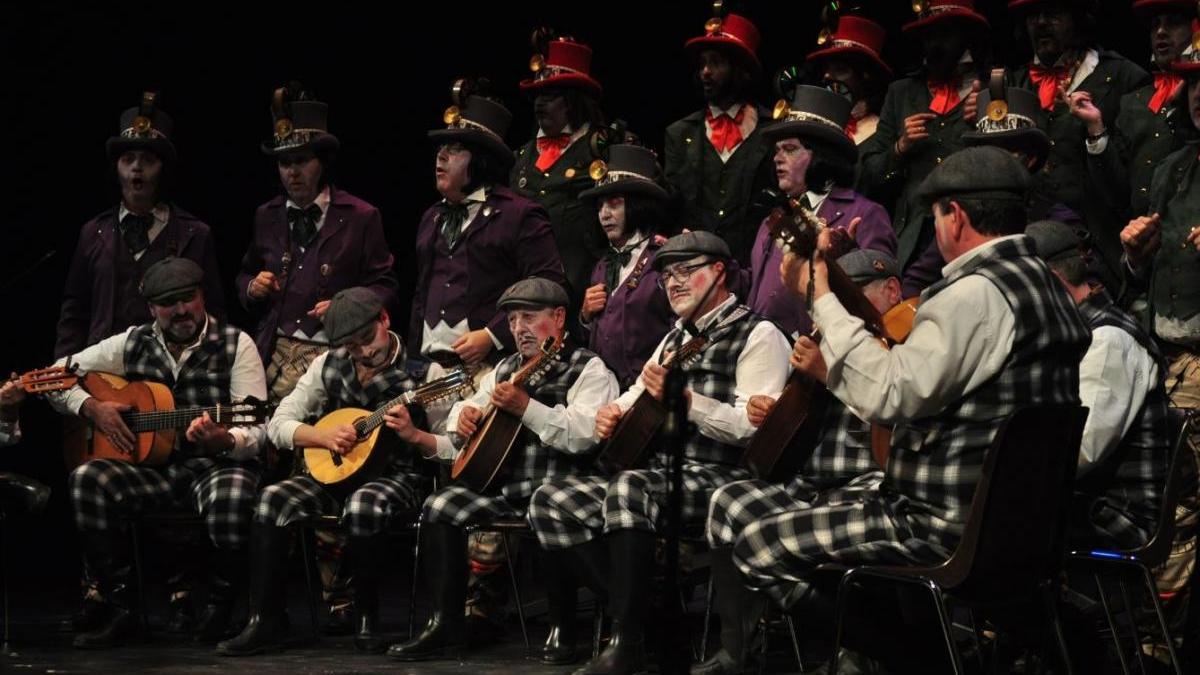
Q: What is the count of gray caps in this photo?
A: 7